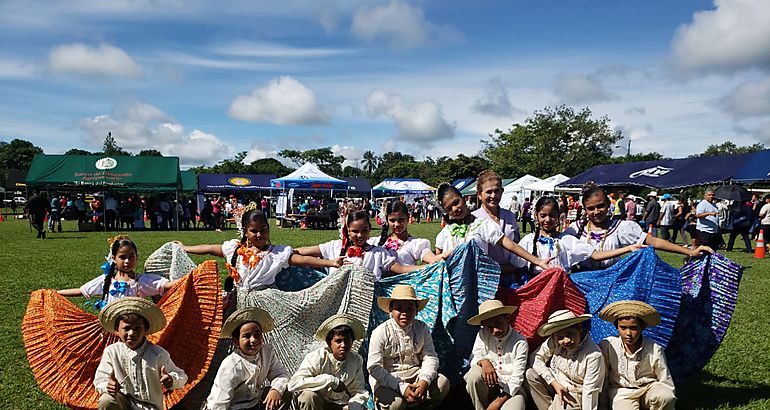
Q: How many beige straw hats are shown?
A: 7